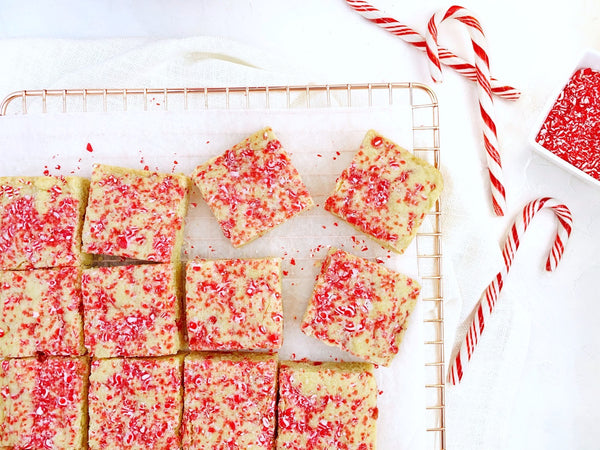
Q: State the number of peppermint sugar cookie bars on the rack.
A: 12